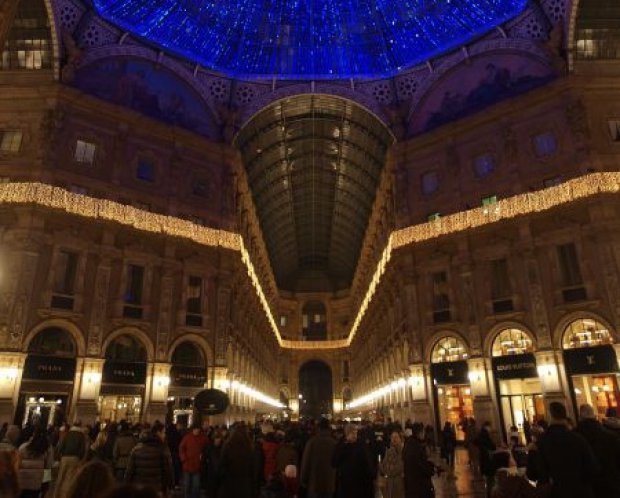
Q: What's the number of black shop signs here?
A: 6